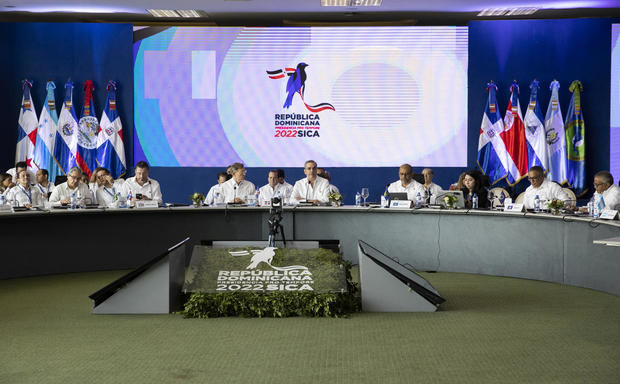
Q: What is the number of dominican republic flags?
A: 2